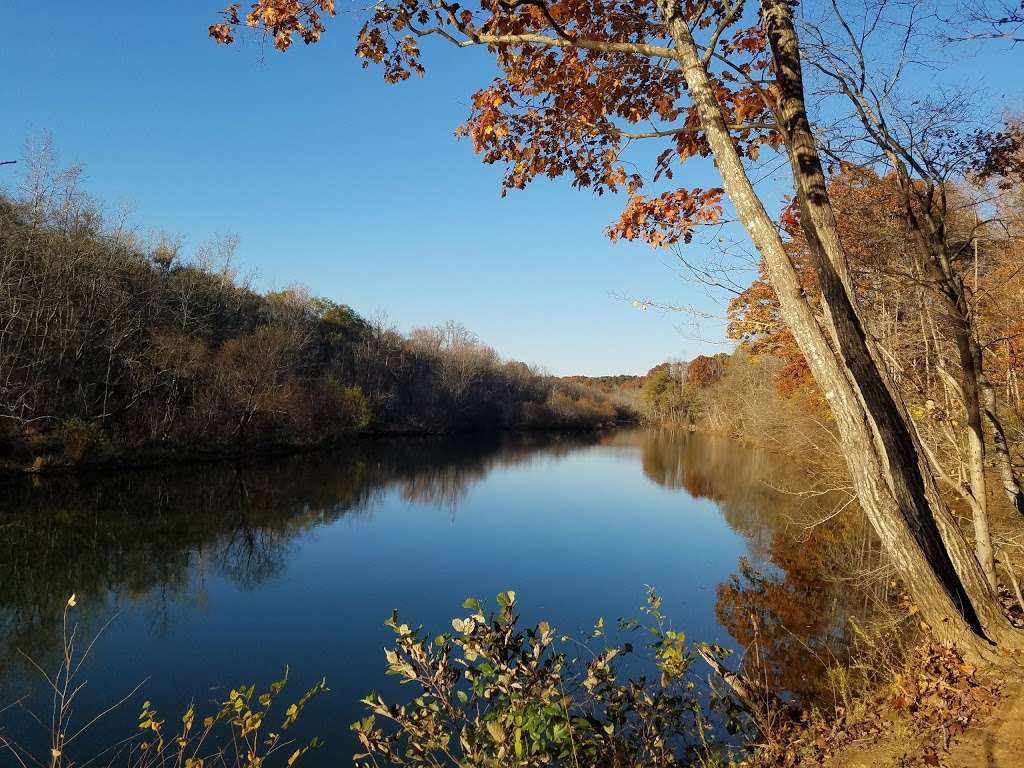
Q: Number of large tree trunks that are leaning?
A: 2